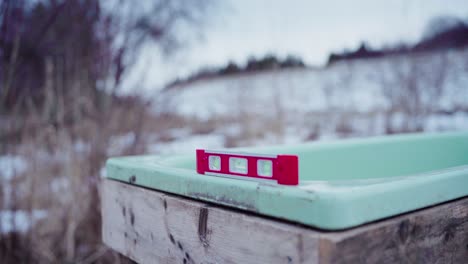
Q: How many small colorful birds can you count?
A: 0